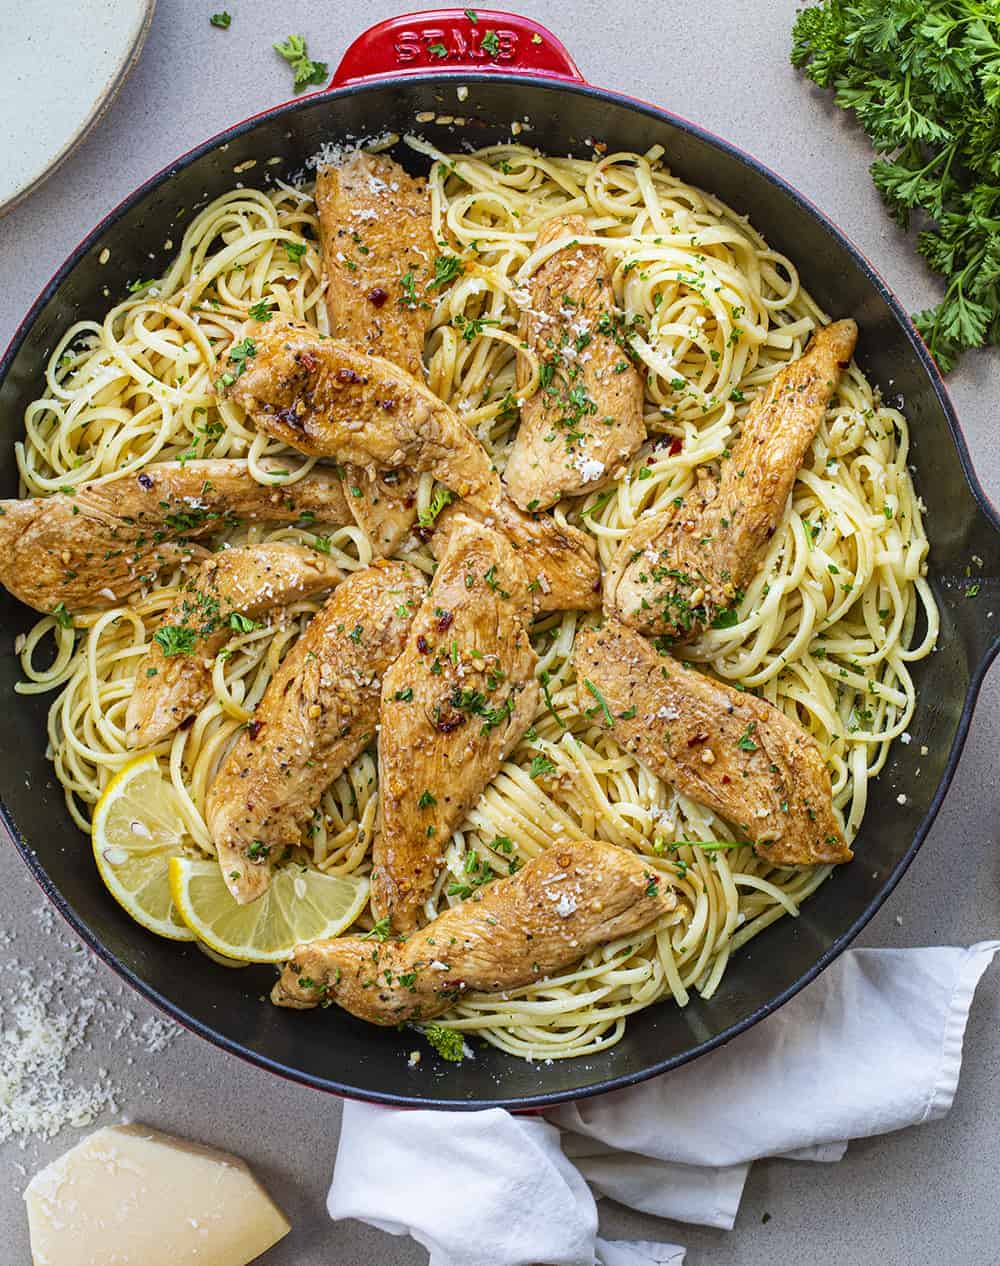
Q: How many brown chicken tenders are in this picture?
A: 11